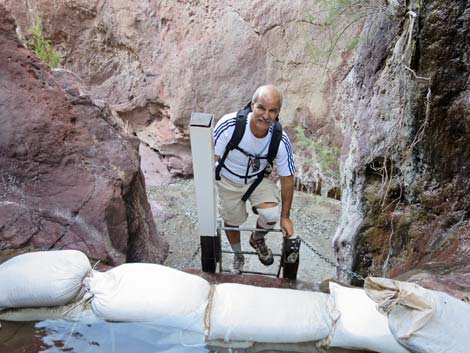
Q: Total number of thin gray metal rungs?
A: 3